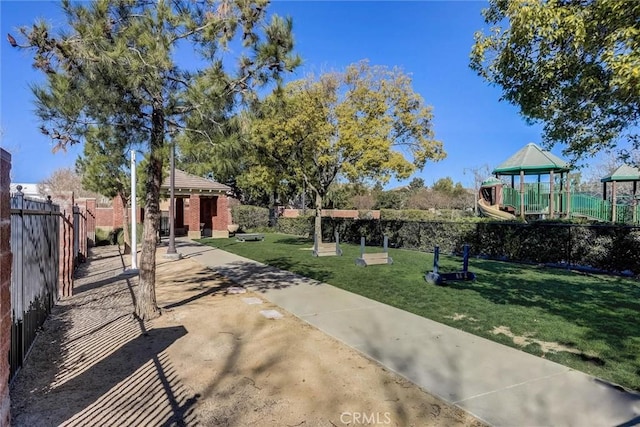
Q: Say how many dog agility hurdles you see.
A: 3